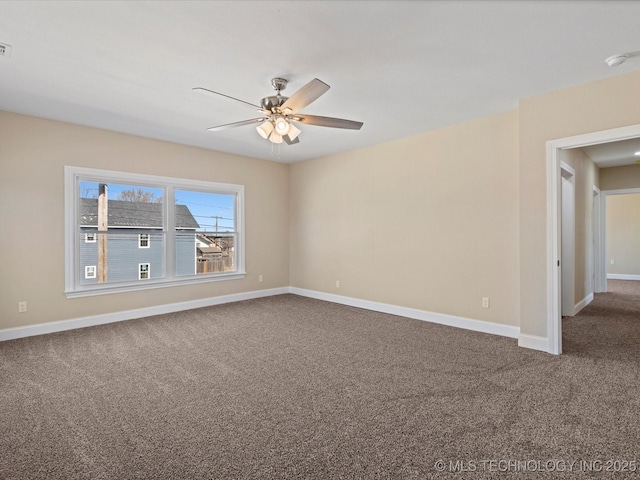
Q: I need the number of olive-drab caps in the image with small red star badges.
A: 0